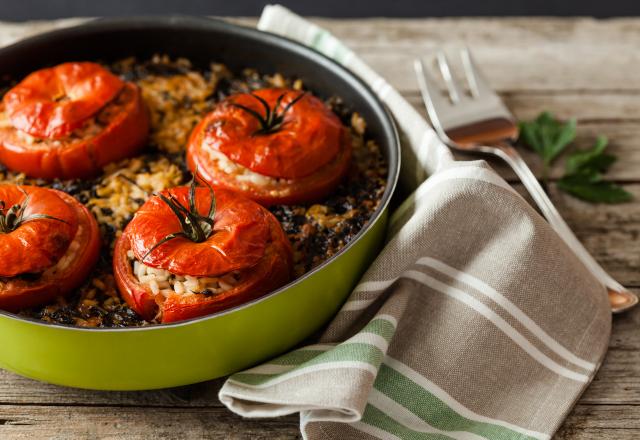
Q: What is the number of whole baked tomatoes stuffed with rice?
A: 4